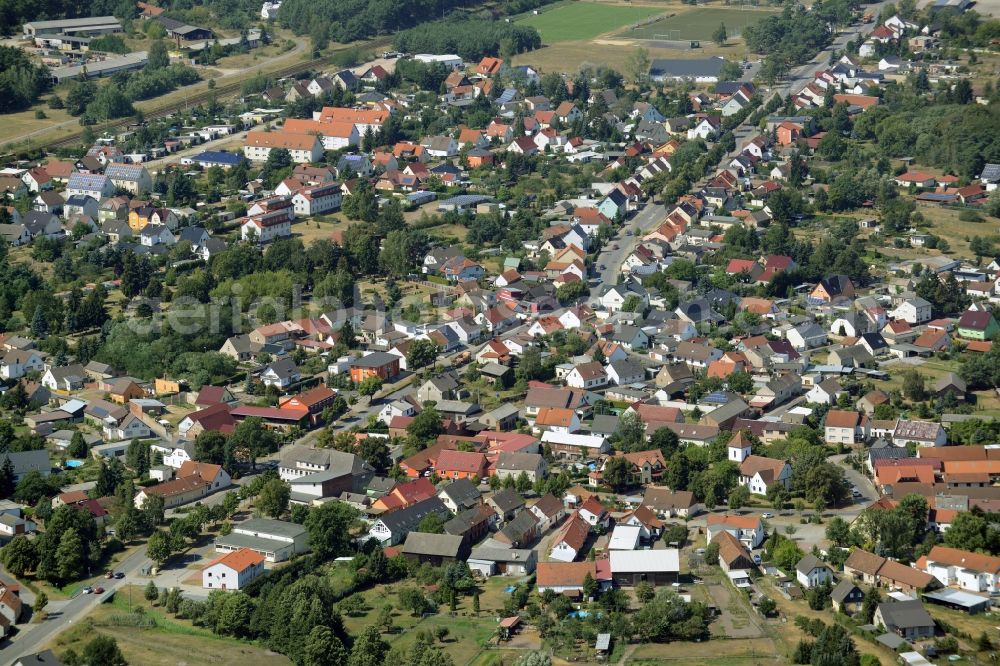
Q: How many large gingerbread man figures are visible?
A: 0